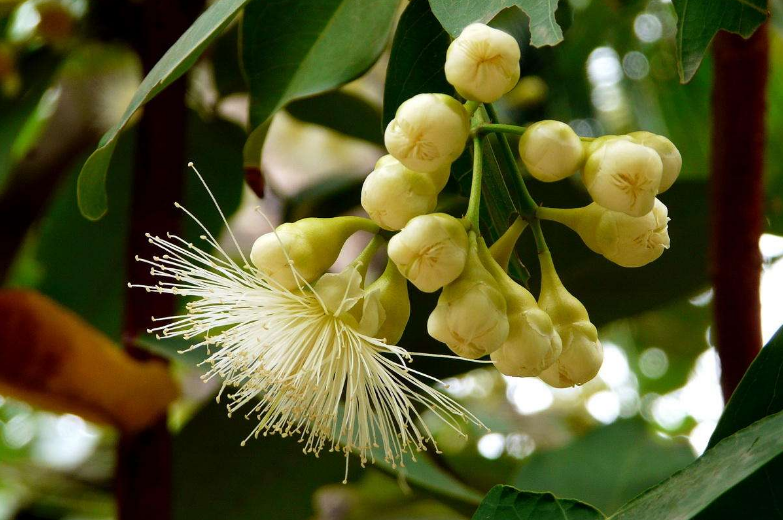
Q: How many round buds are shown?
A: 12